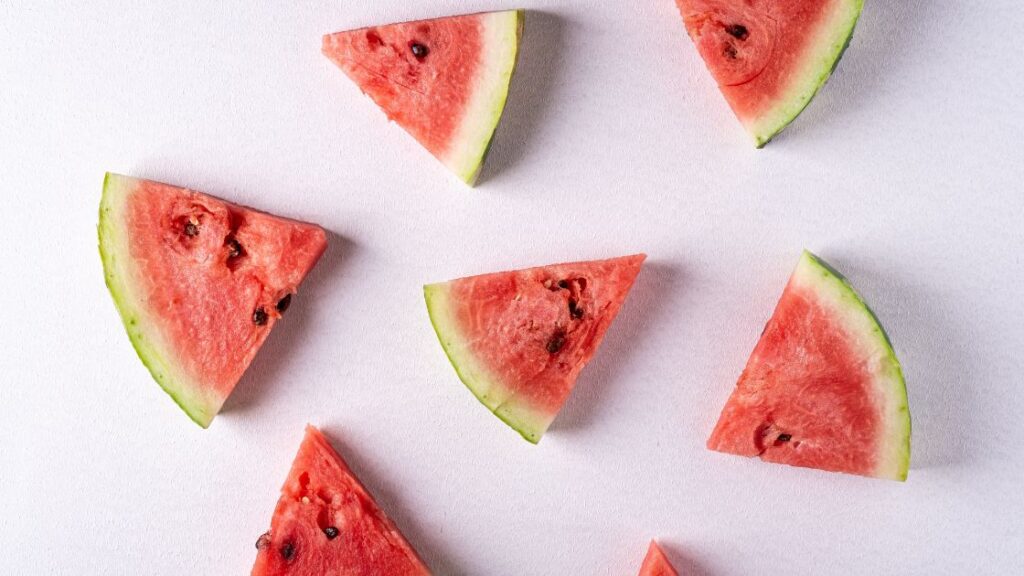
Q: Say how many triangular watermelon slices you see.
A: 7